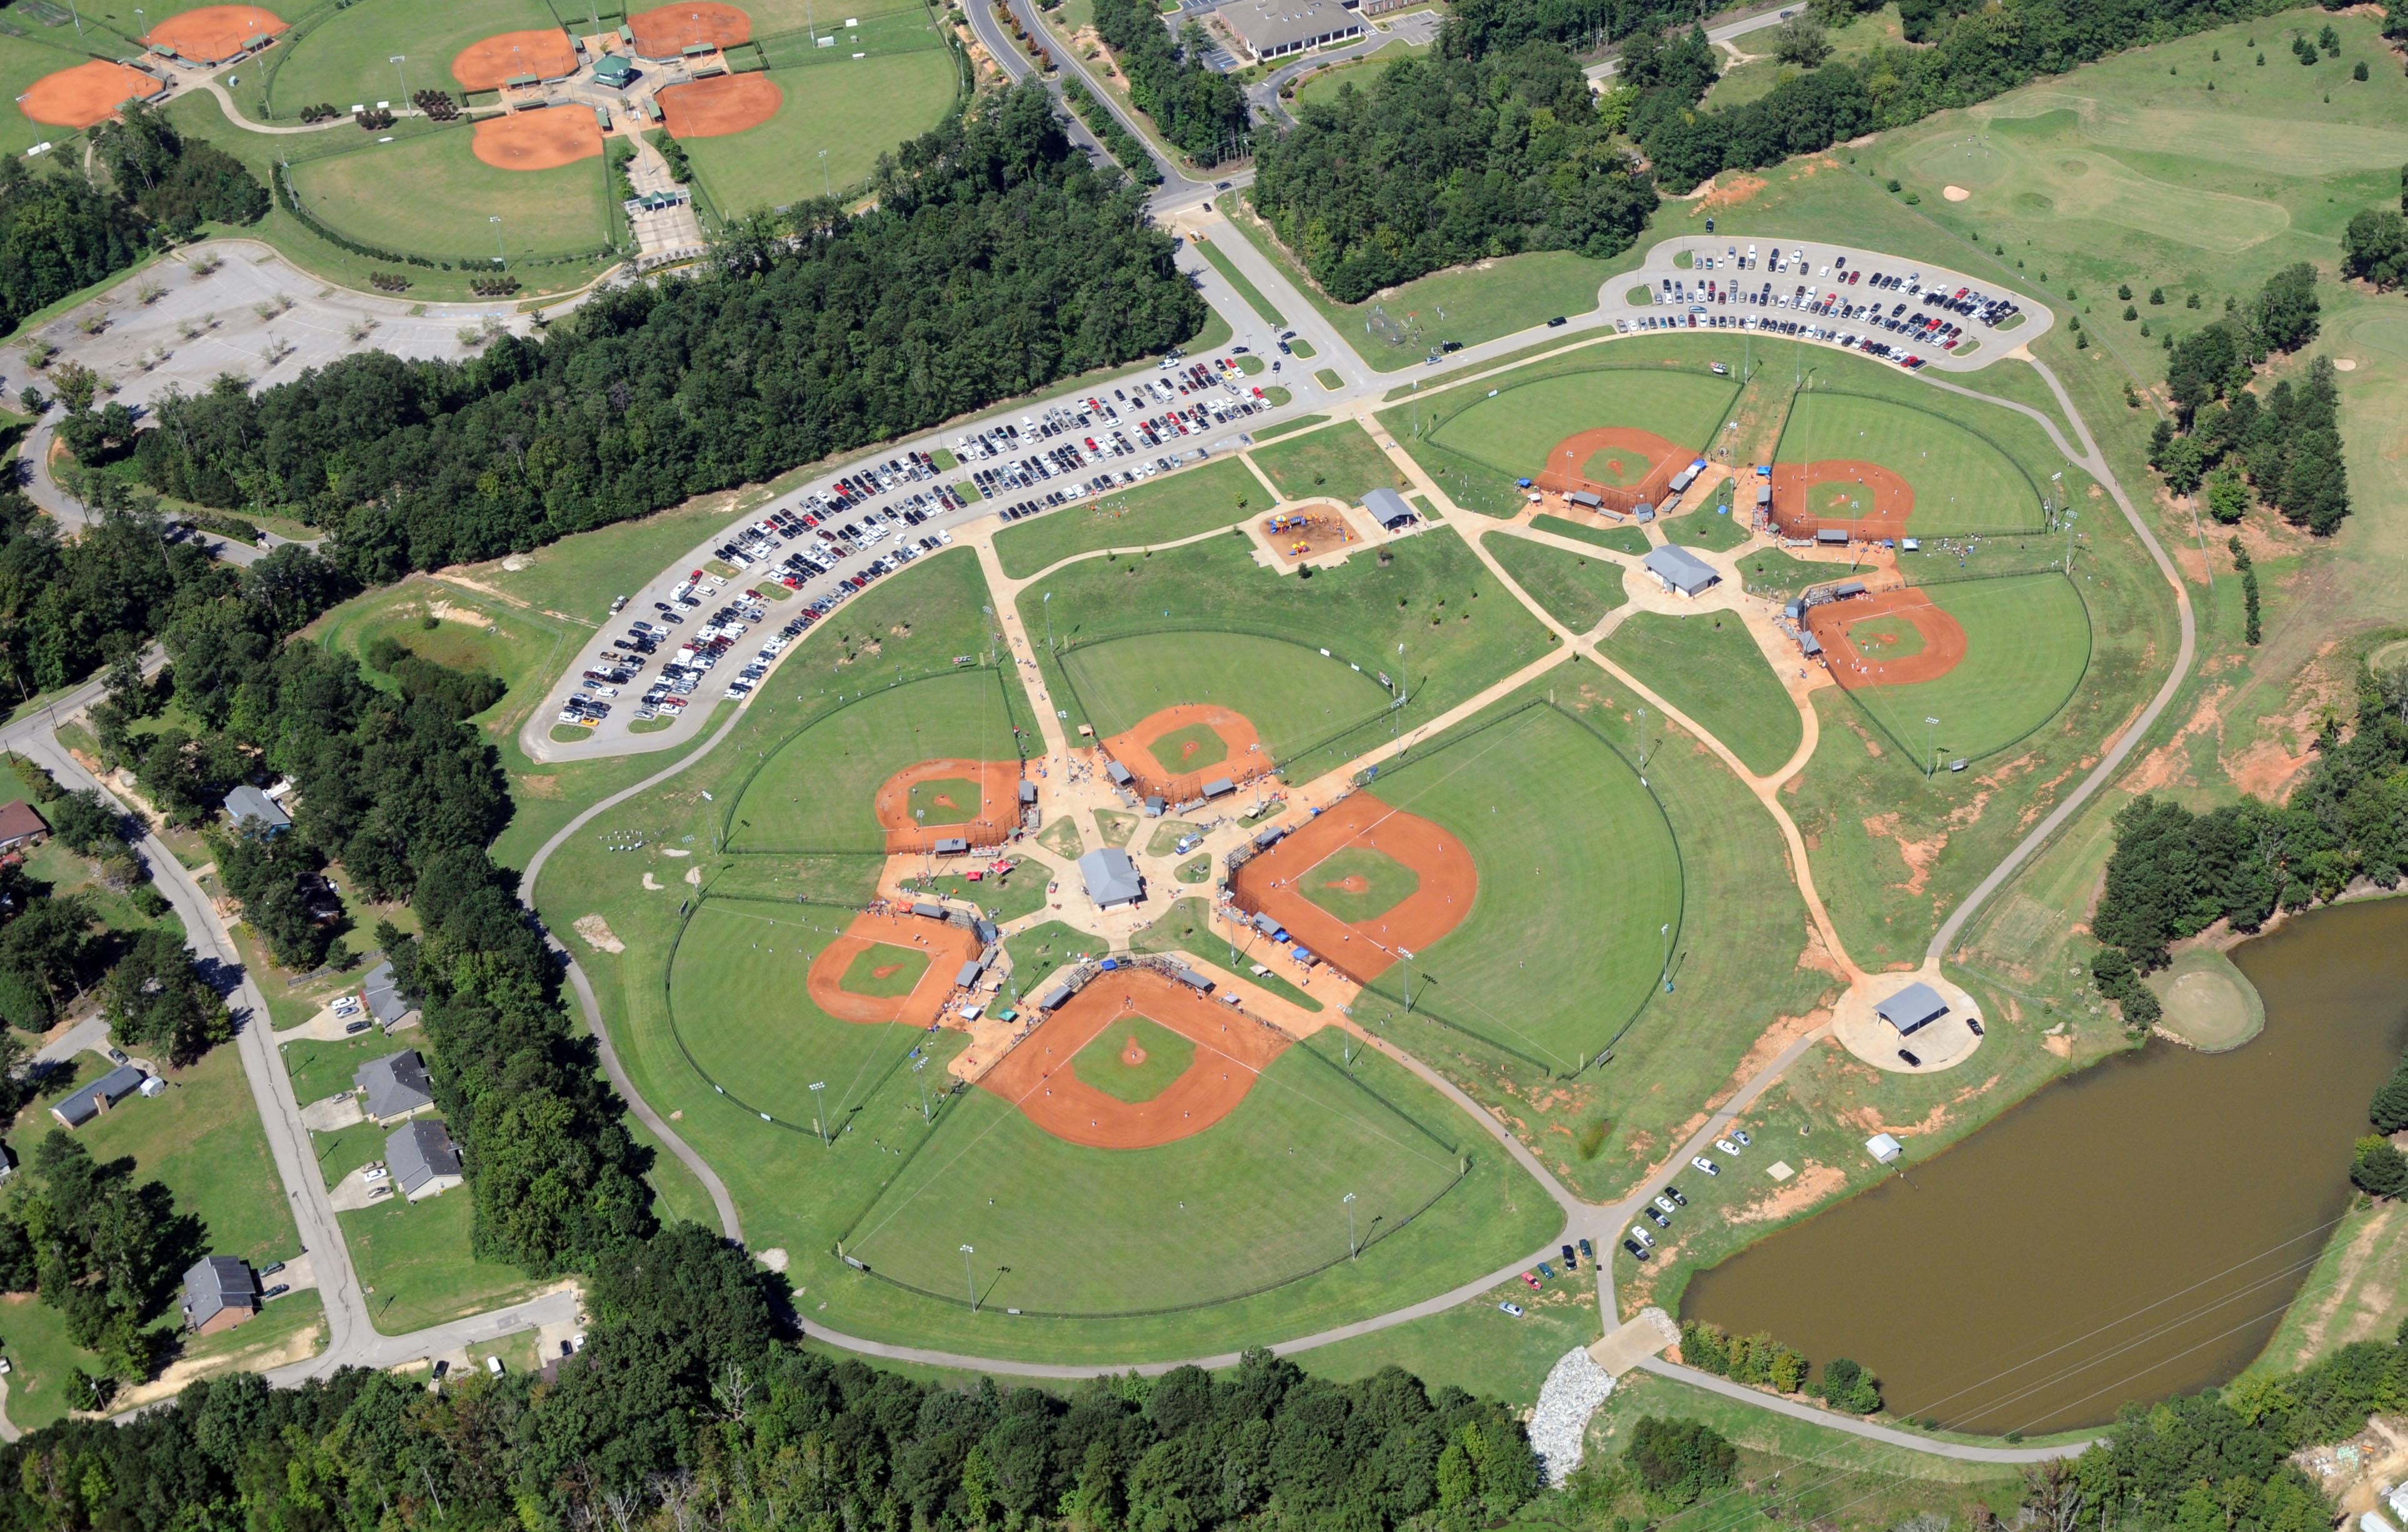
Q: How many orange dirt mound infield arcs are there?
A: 14